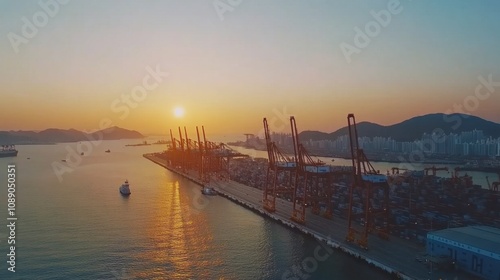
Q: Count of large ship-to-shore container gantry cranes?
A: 8